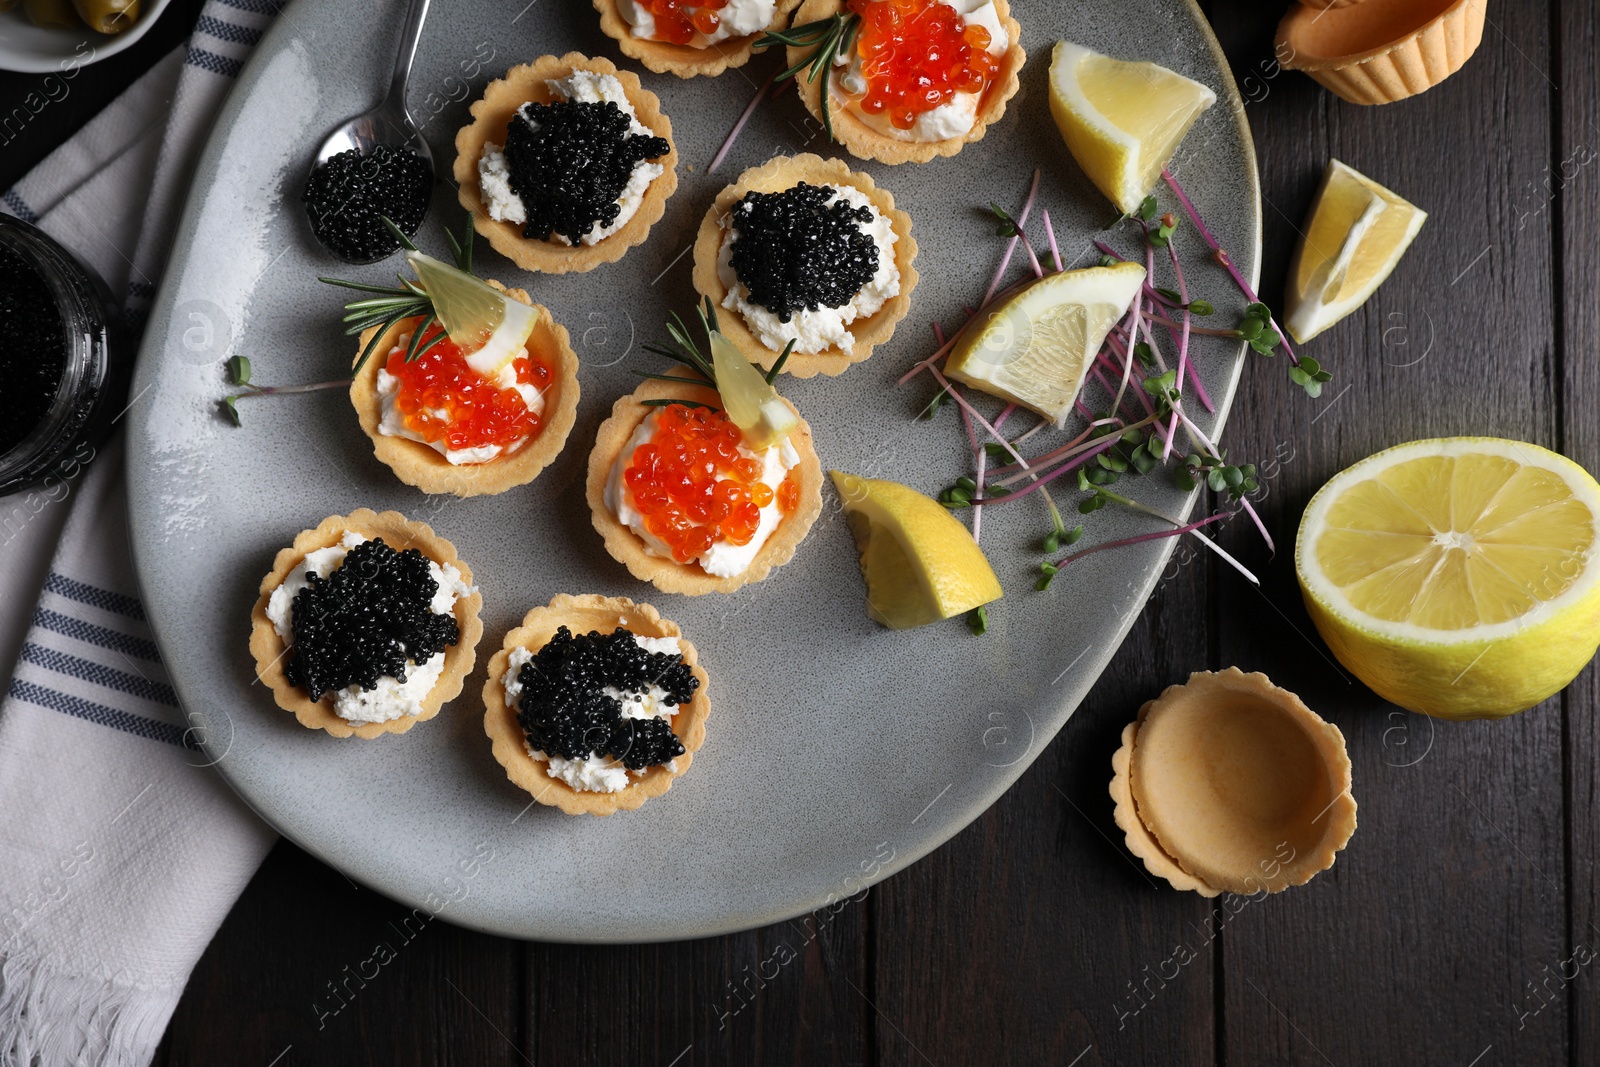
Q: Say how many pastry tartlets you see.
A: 12